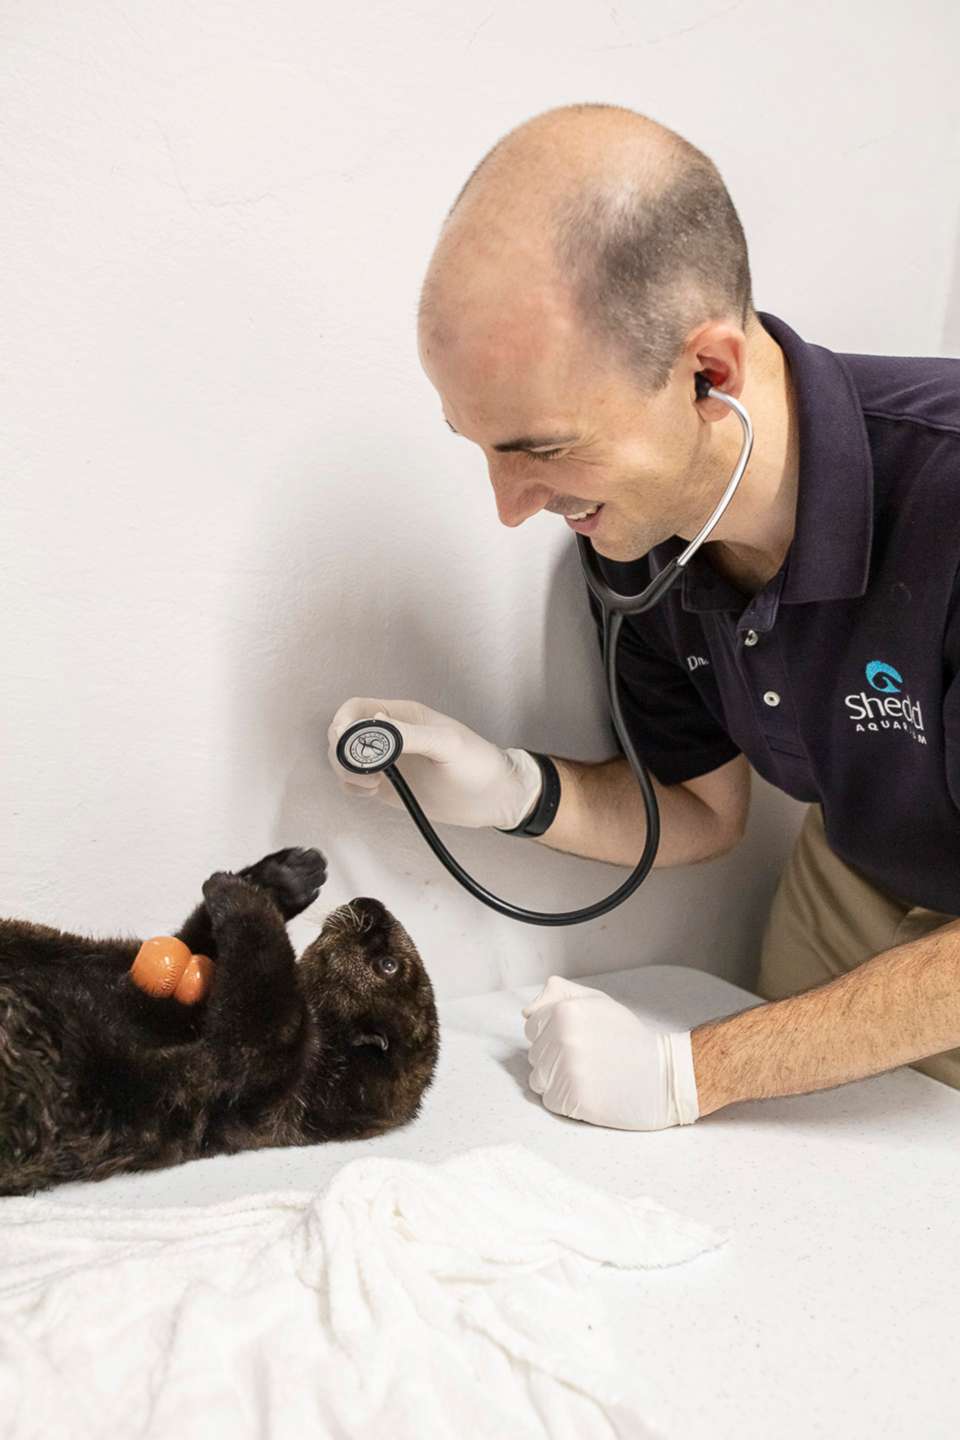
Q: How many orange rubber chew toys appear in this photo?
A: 1